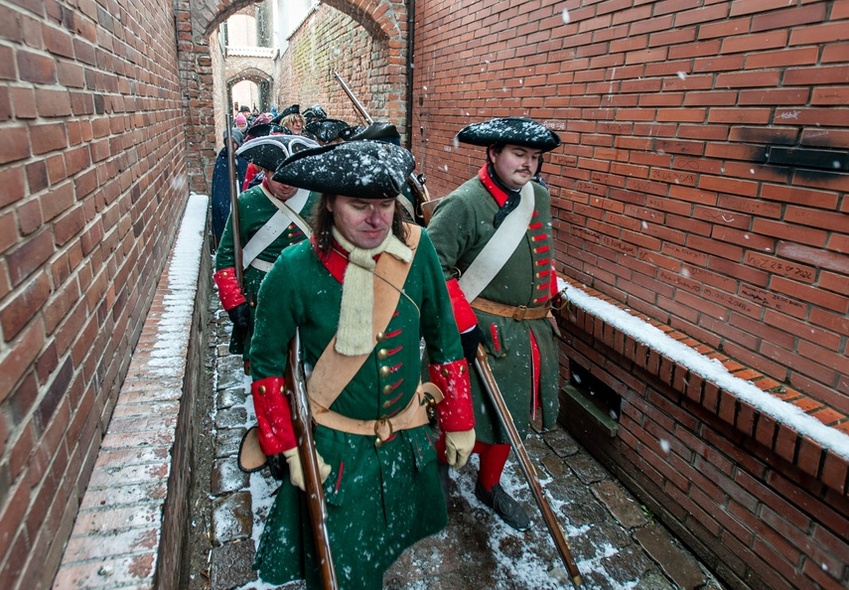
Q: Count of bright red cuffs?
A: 5